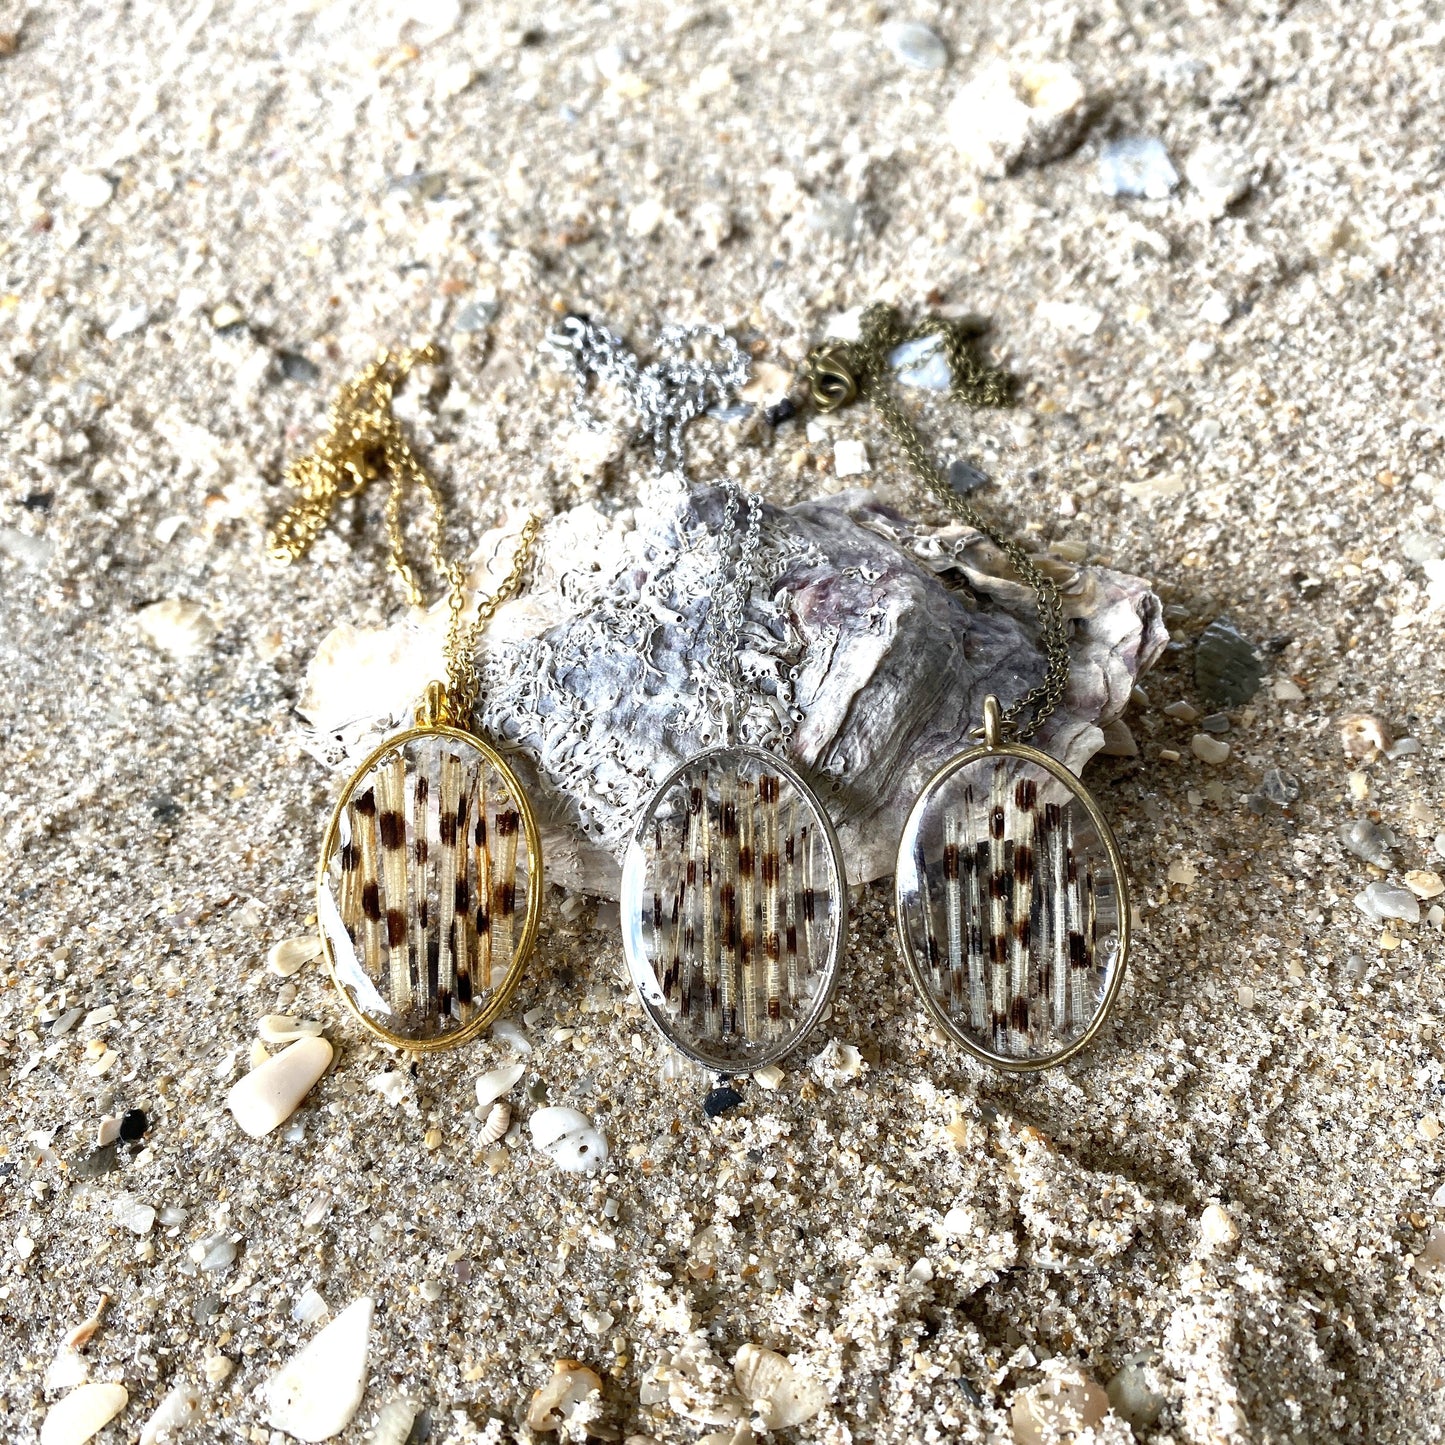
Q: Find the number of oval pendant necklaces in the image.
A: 3